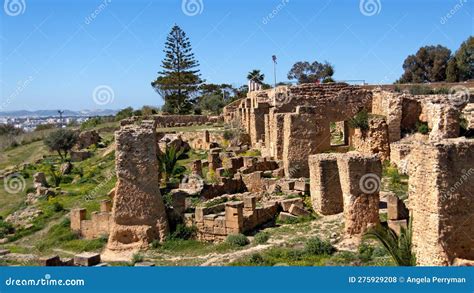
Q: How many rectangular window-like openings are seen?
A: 1